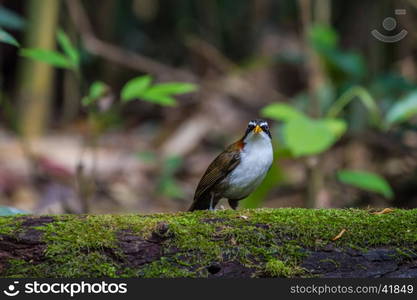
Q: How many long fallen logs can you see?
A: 1